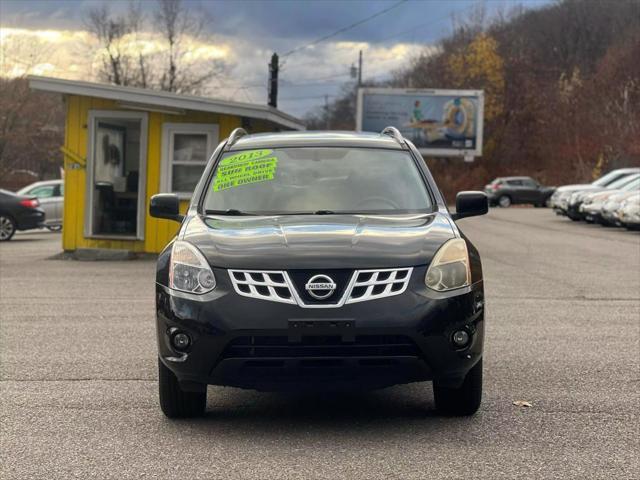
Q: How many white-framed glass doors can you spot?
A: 1